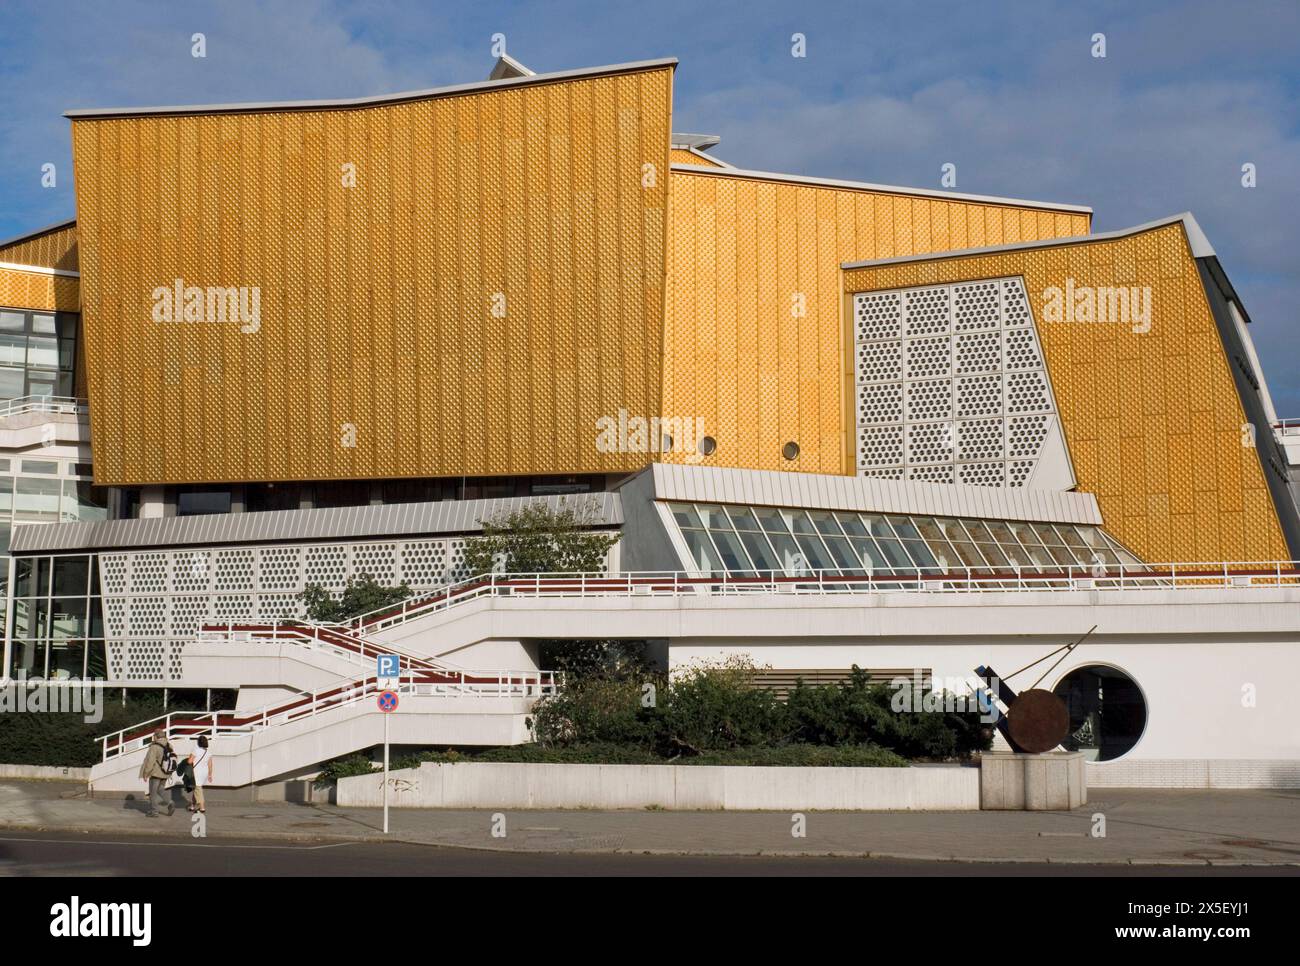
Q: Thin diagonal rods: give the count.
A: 2